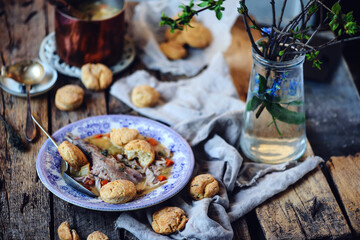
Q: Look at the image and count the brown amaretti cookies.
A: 14